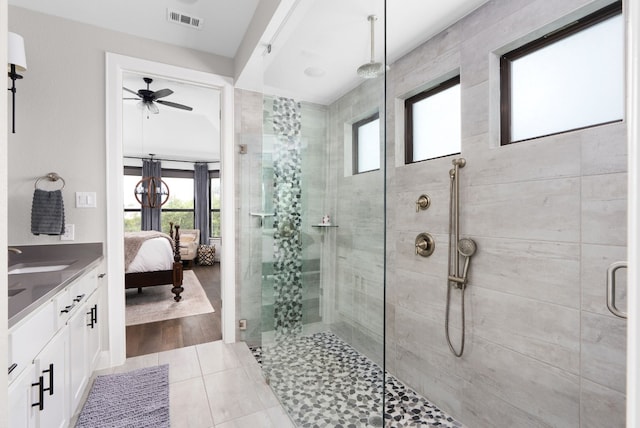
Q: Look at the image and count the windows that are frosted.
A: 3